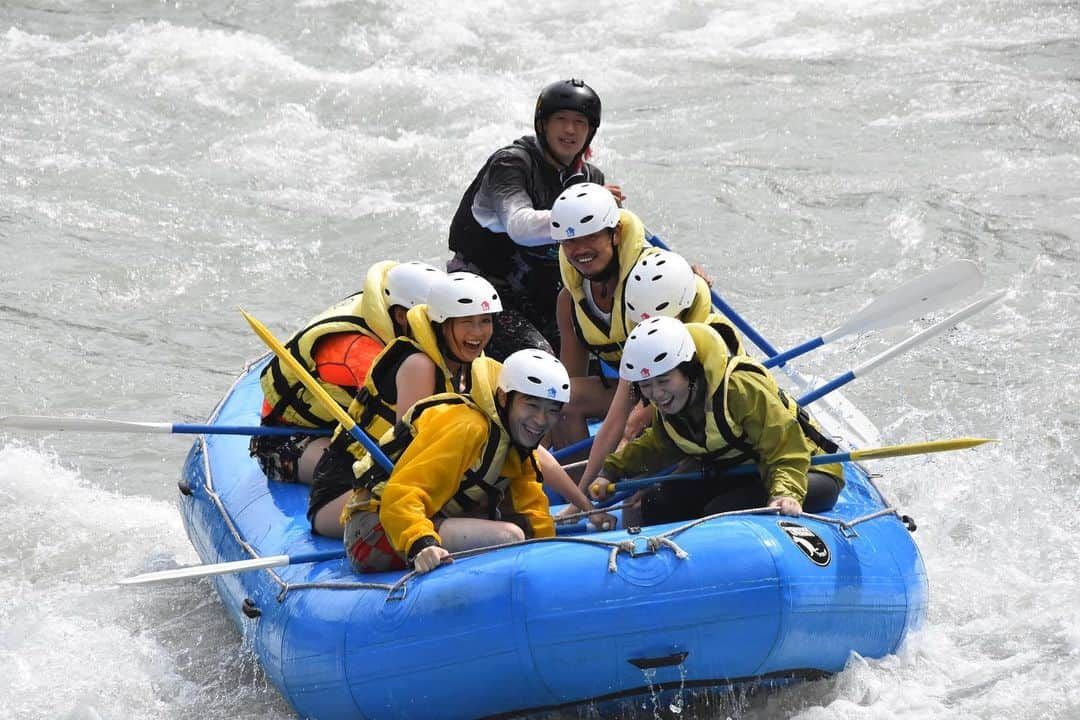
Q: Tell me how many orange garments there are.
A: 1